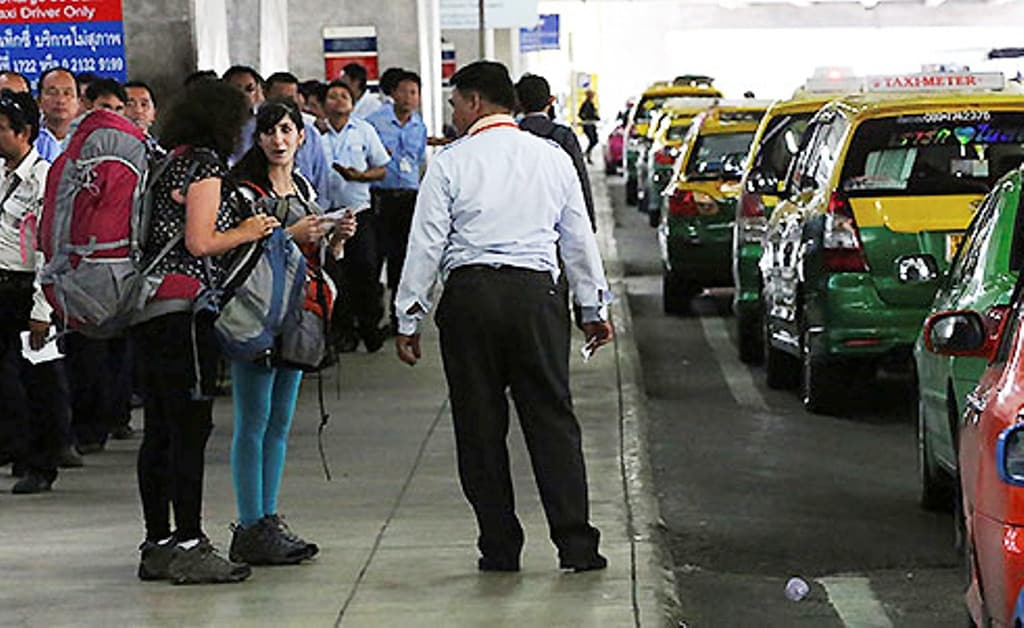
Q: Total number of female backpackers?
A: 2